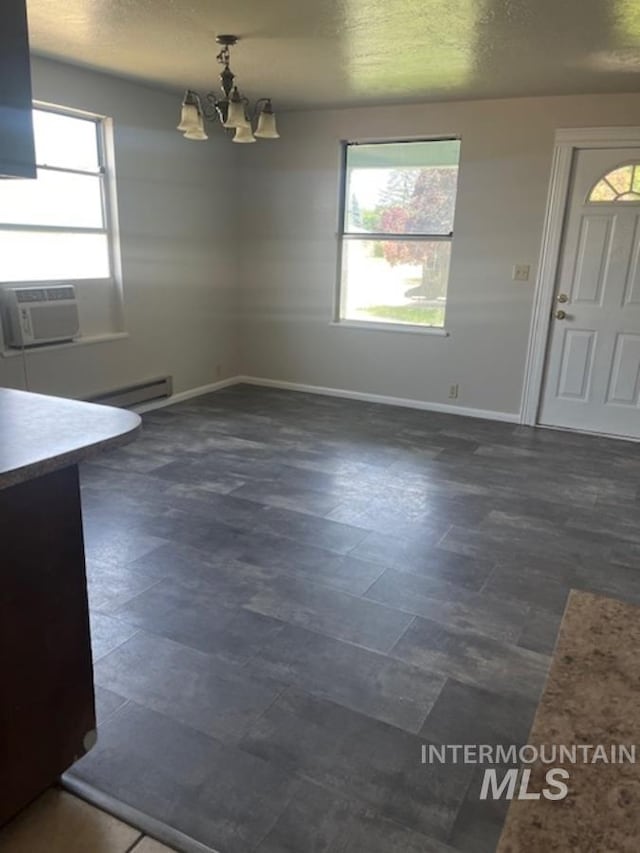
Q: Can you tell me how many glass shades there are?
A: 5